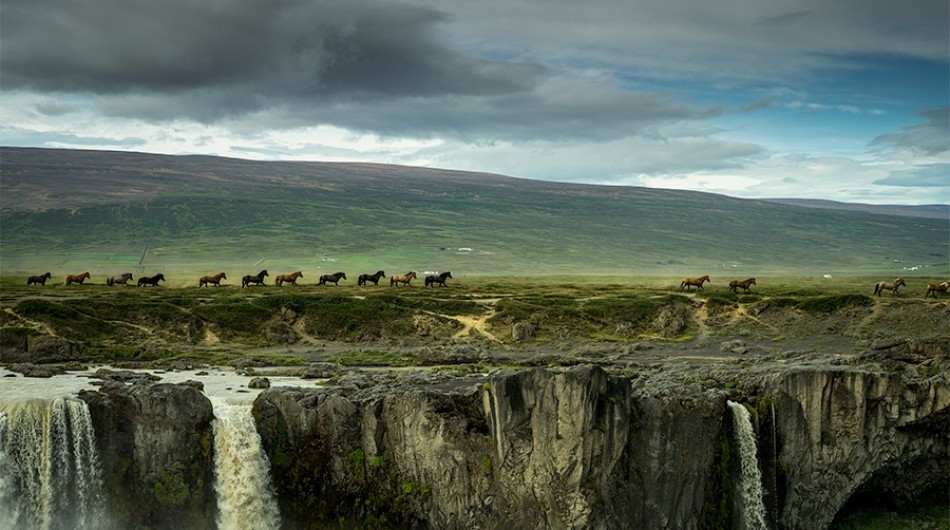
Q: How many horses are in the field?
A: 15